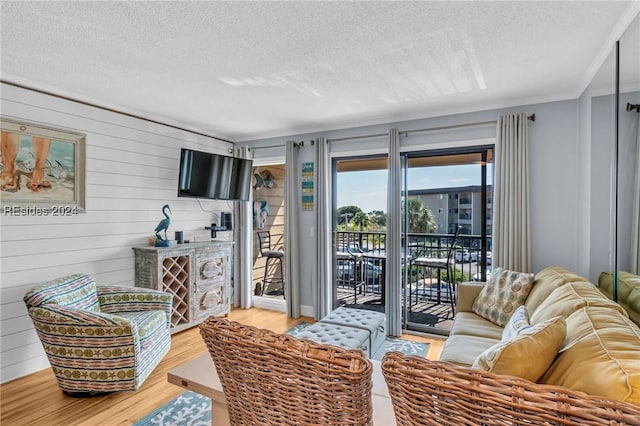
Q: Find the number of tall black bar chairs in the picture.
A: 3